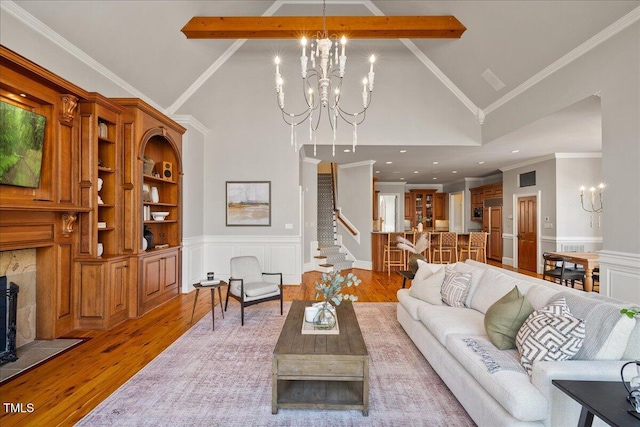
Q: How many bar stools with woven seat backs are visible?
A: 4